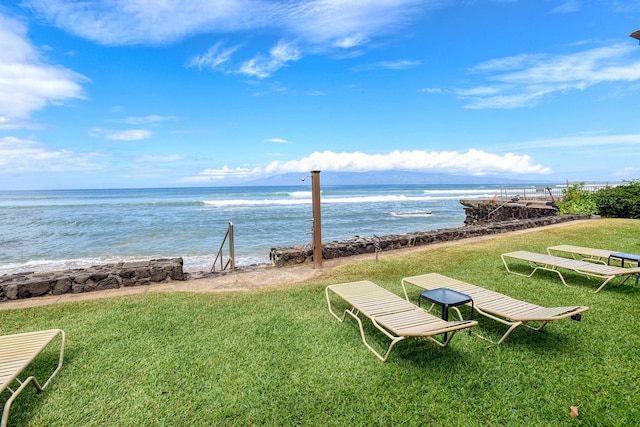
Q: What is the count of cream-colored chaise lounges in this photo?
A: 5